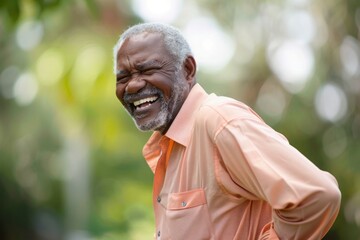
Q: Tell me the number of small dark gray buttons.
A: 3